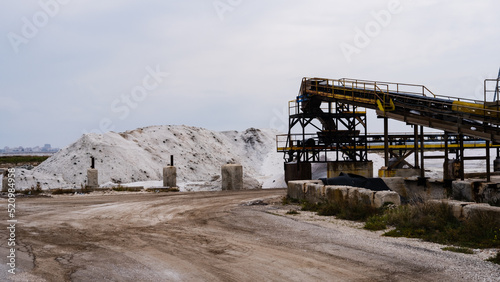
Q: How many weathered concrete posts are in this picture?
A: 3